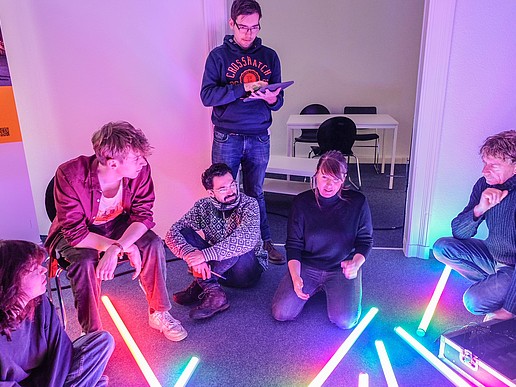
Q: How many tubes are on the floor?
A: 7